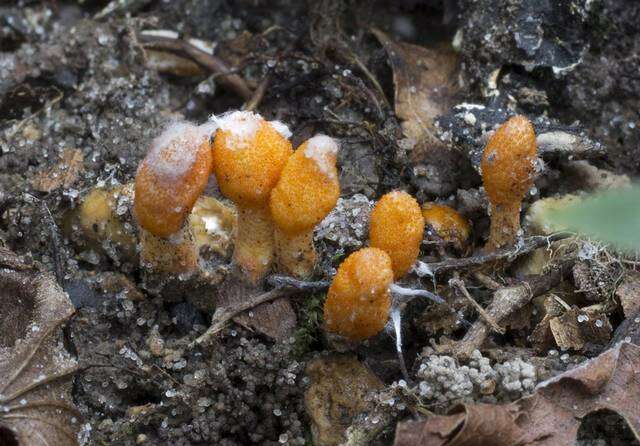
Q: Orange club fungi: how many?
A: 6